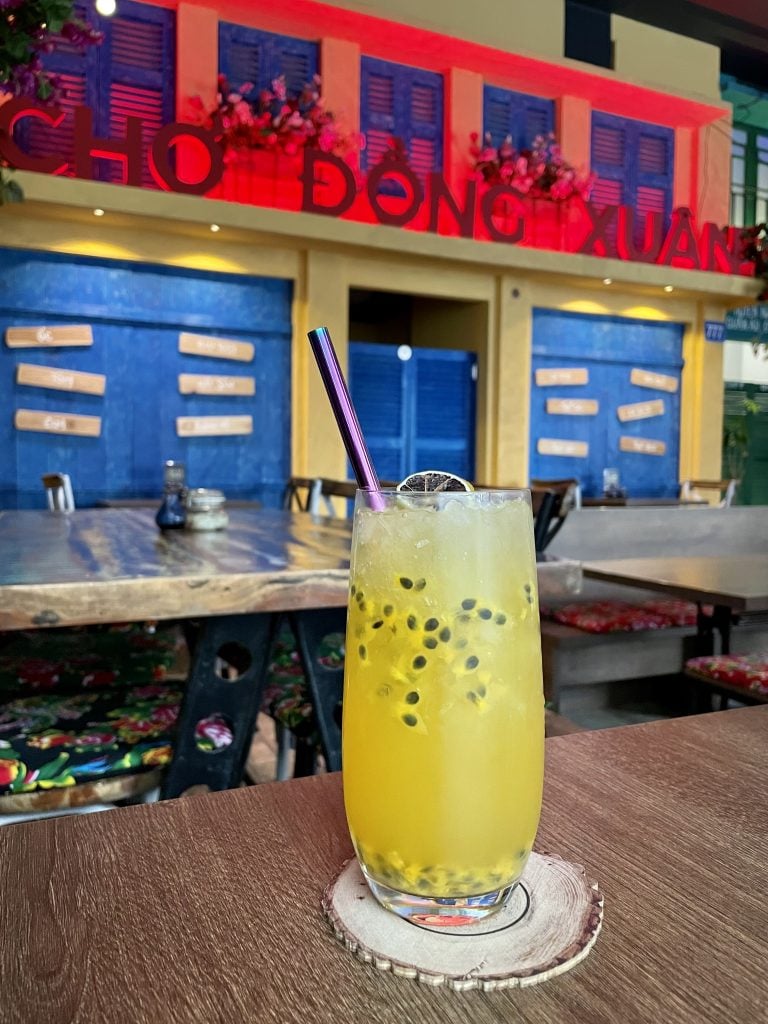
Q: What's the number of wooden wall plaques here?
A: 12